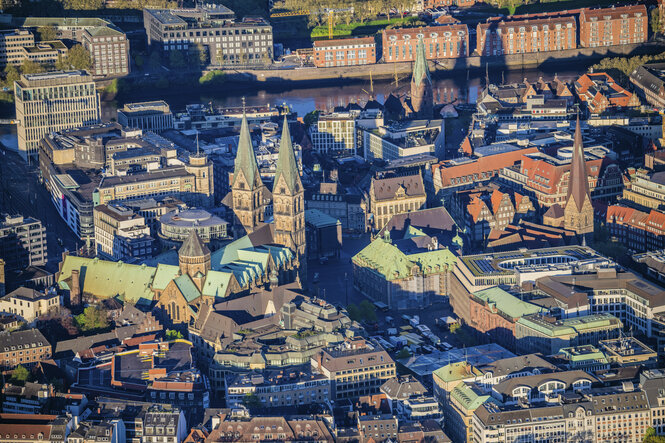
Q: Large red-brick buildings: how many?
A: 4